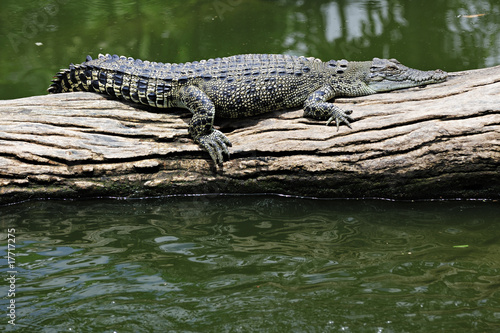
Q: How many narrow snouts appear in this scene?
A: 1